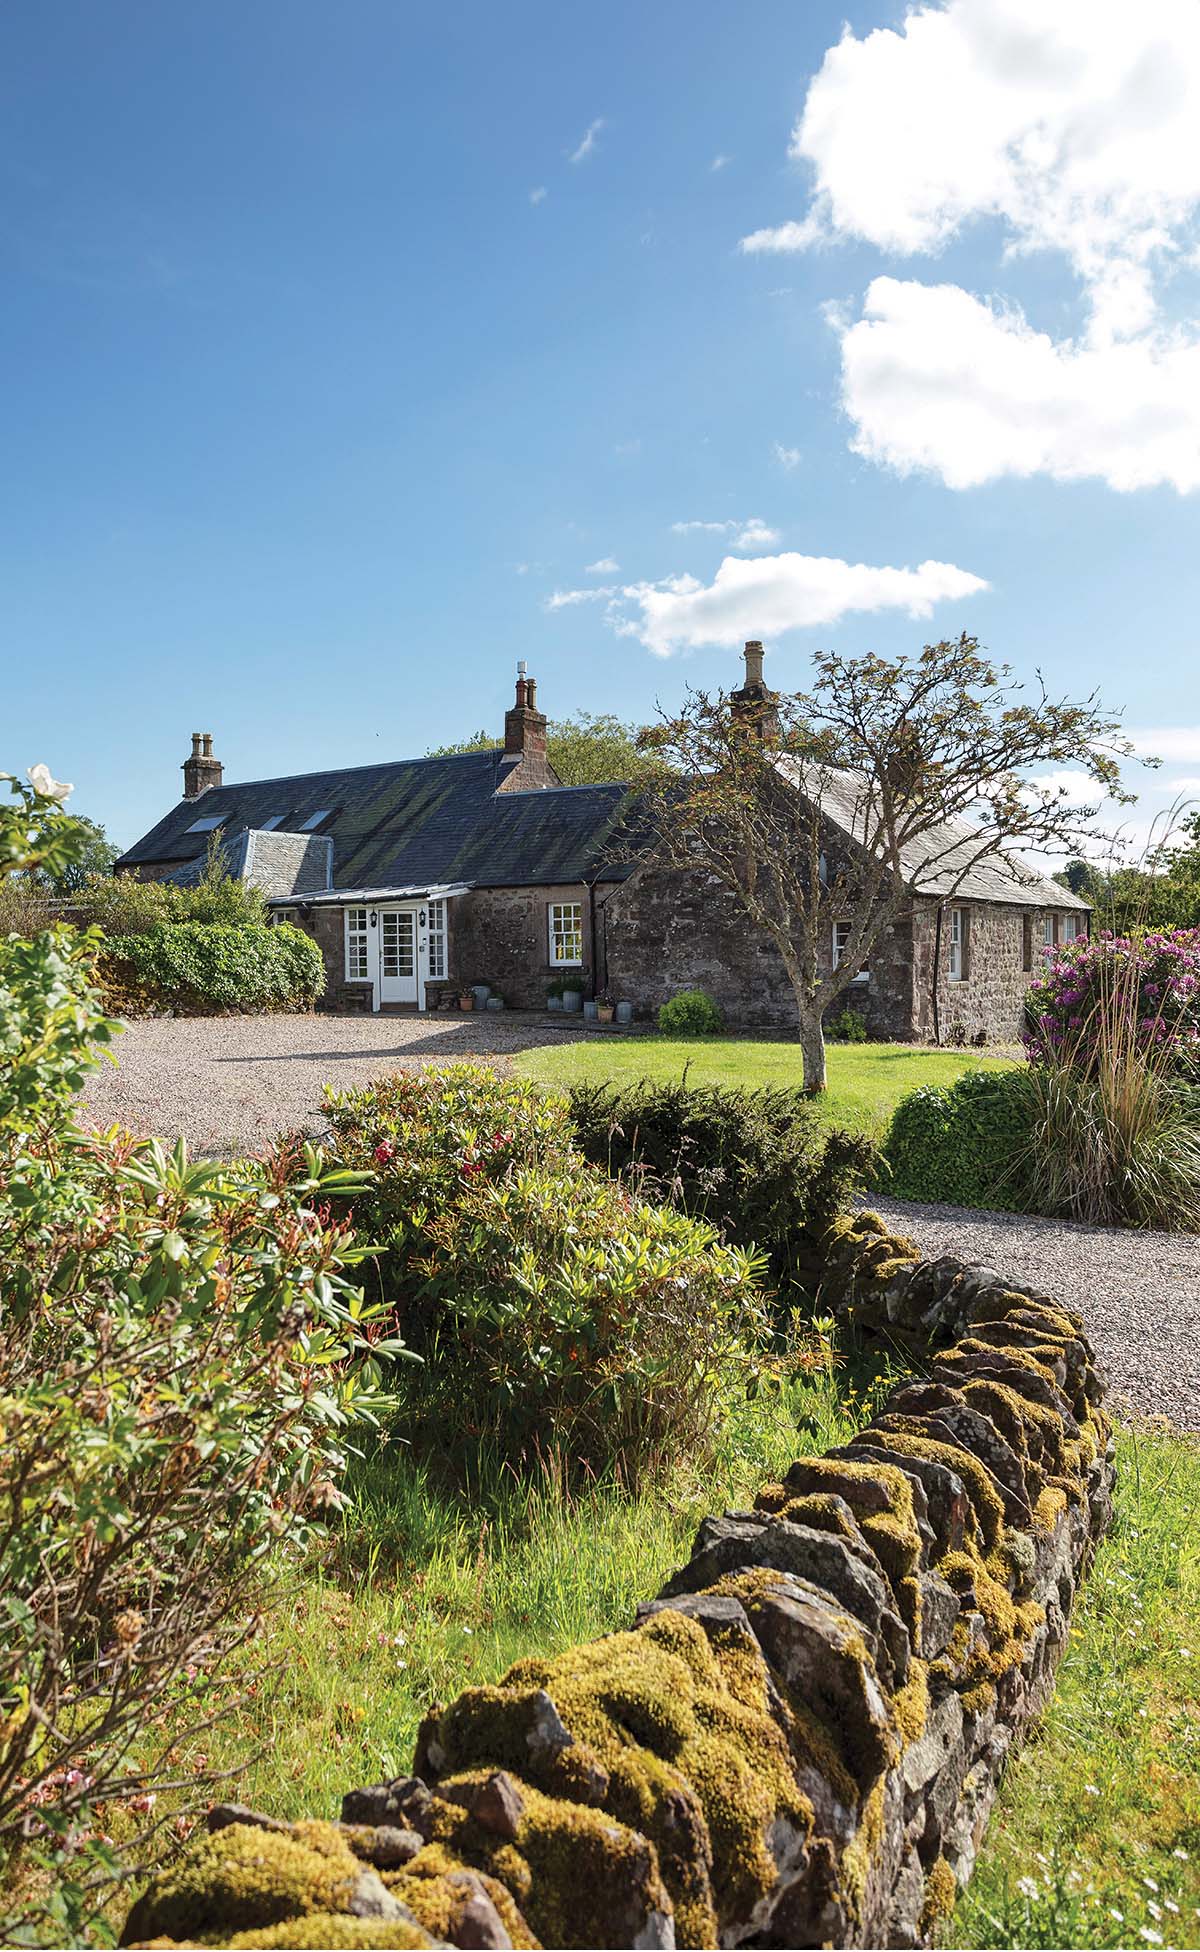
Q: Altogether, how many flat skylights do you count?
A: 3